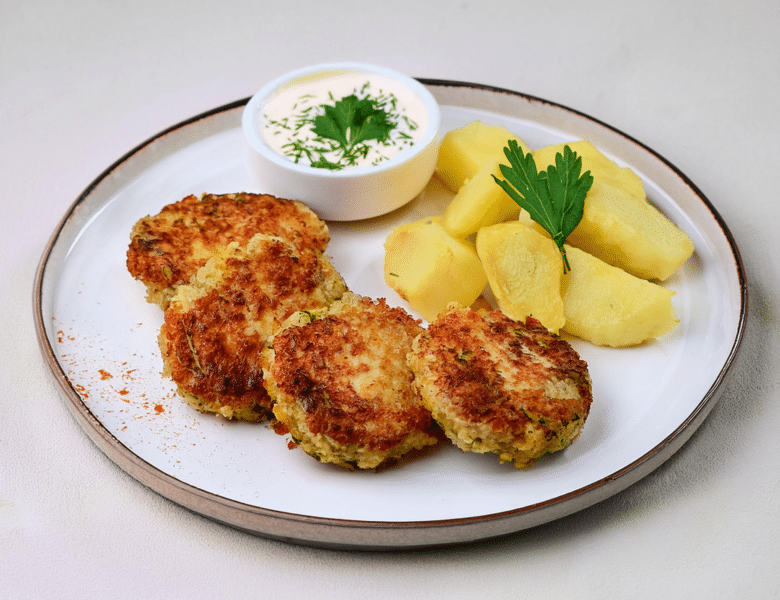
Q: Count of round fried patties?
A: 4